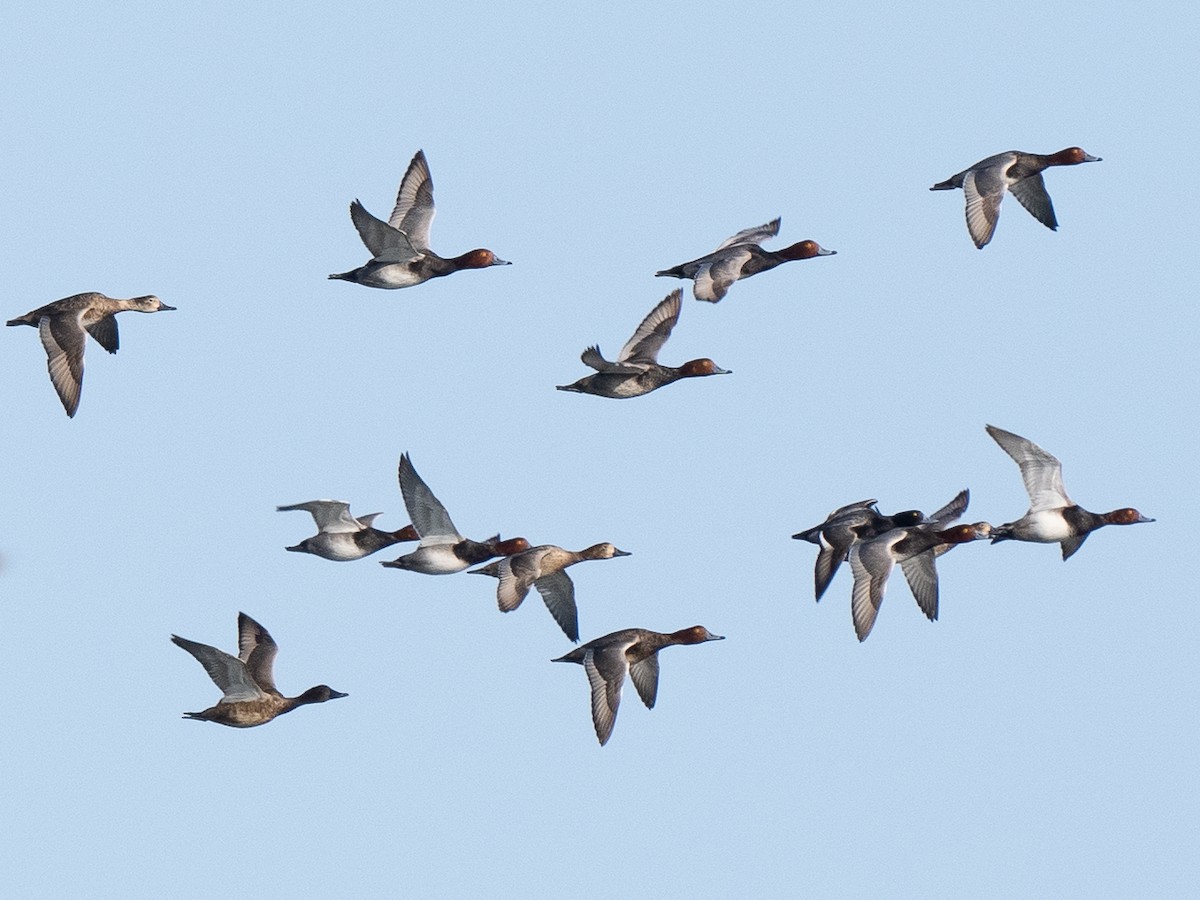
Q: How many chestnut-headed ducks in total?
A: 9